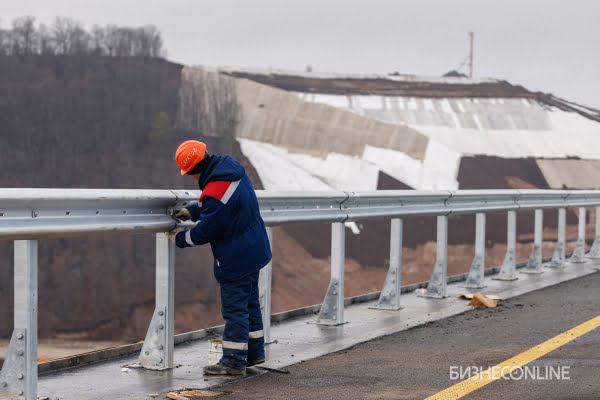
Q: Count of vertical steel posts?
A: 12